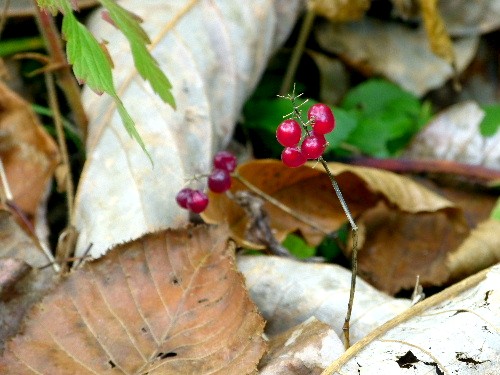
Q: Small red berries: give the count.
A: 8